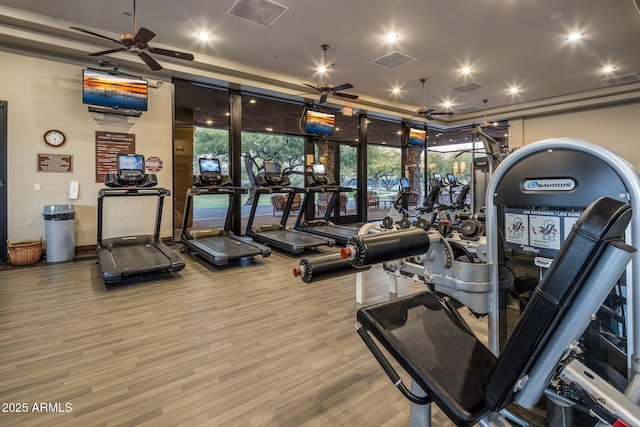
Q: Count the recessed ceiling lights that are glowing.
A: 9